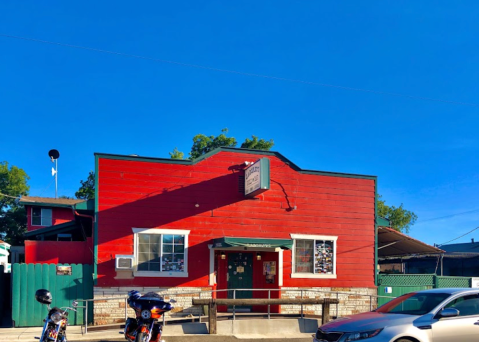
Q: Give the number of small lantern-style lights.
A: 2